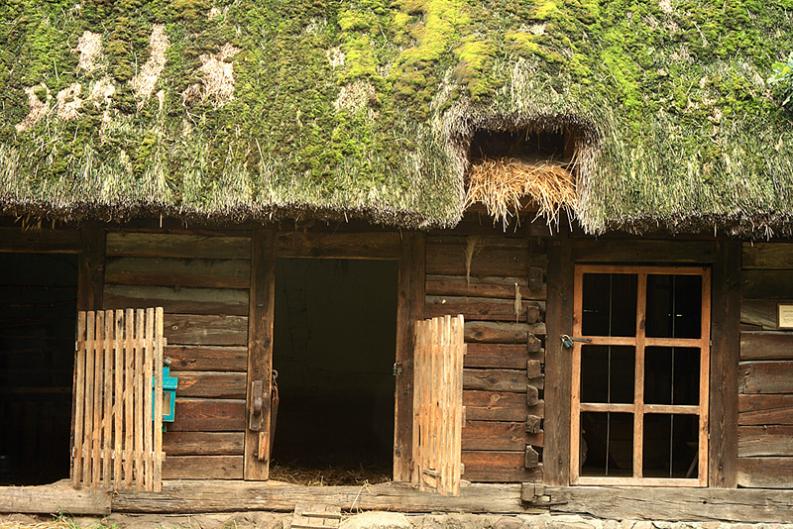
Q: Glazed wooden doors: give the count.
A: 1